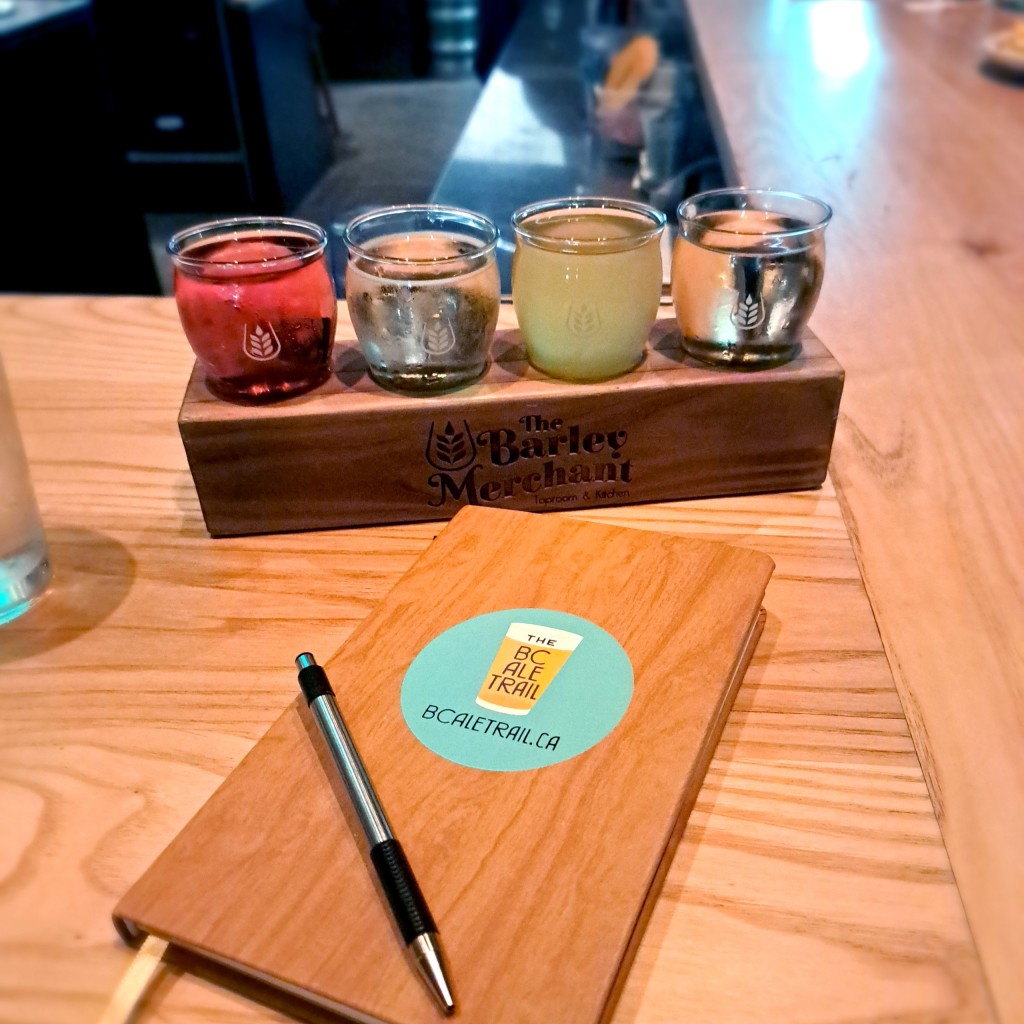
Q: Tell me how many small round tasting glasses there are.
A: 4